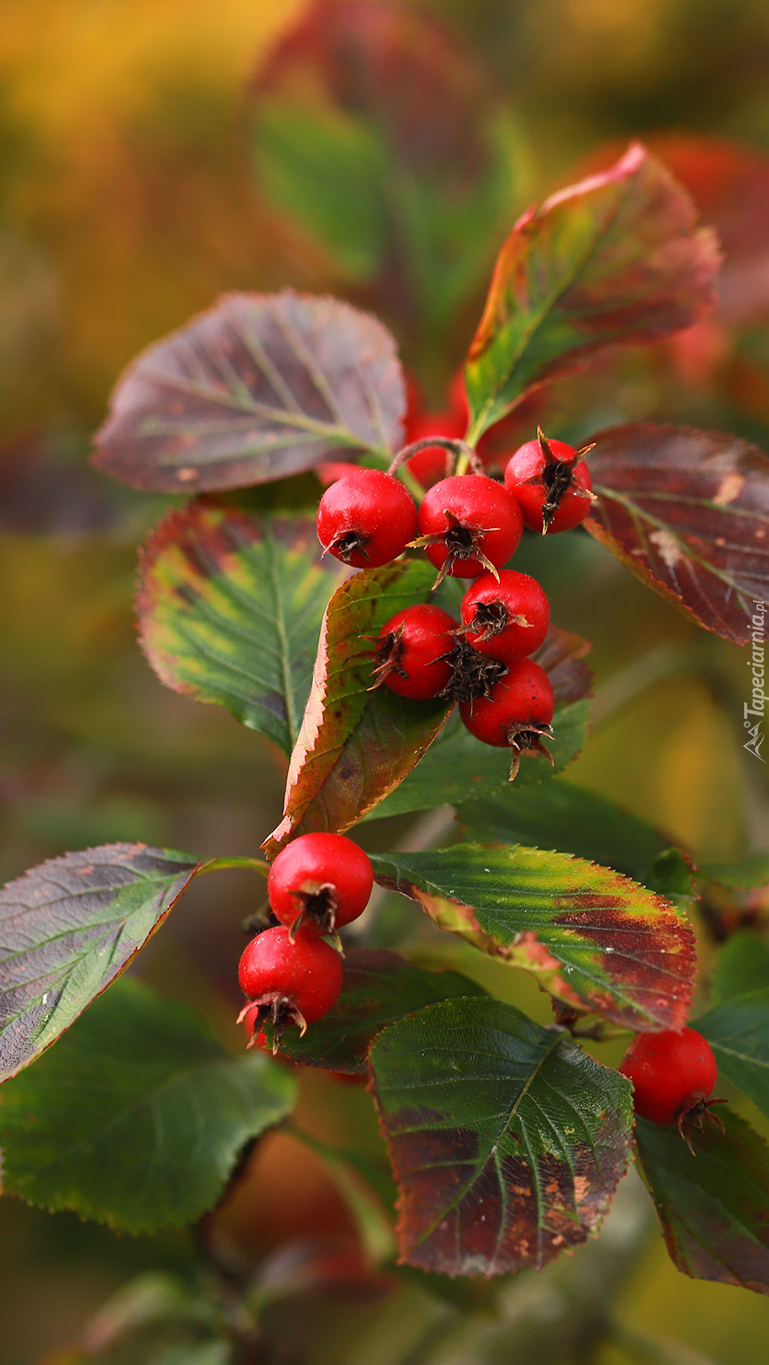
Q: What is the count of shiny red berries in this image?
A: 9